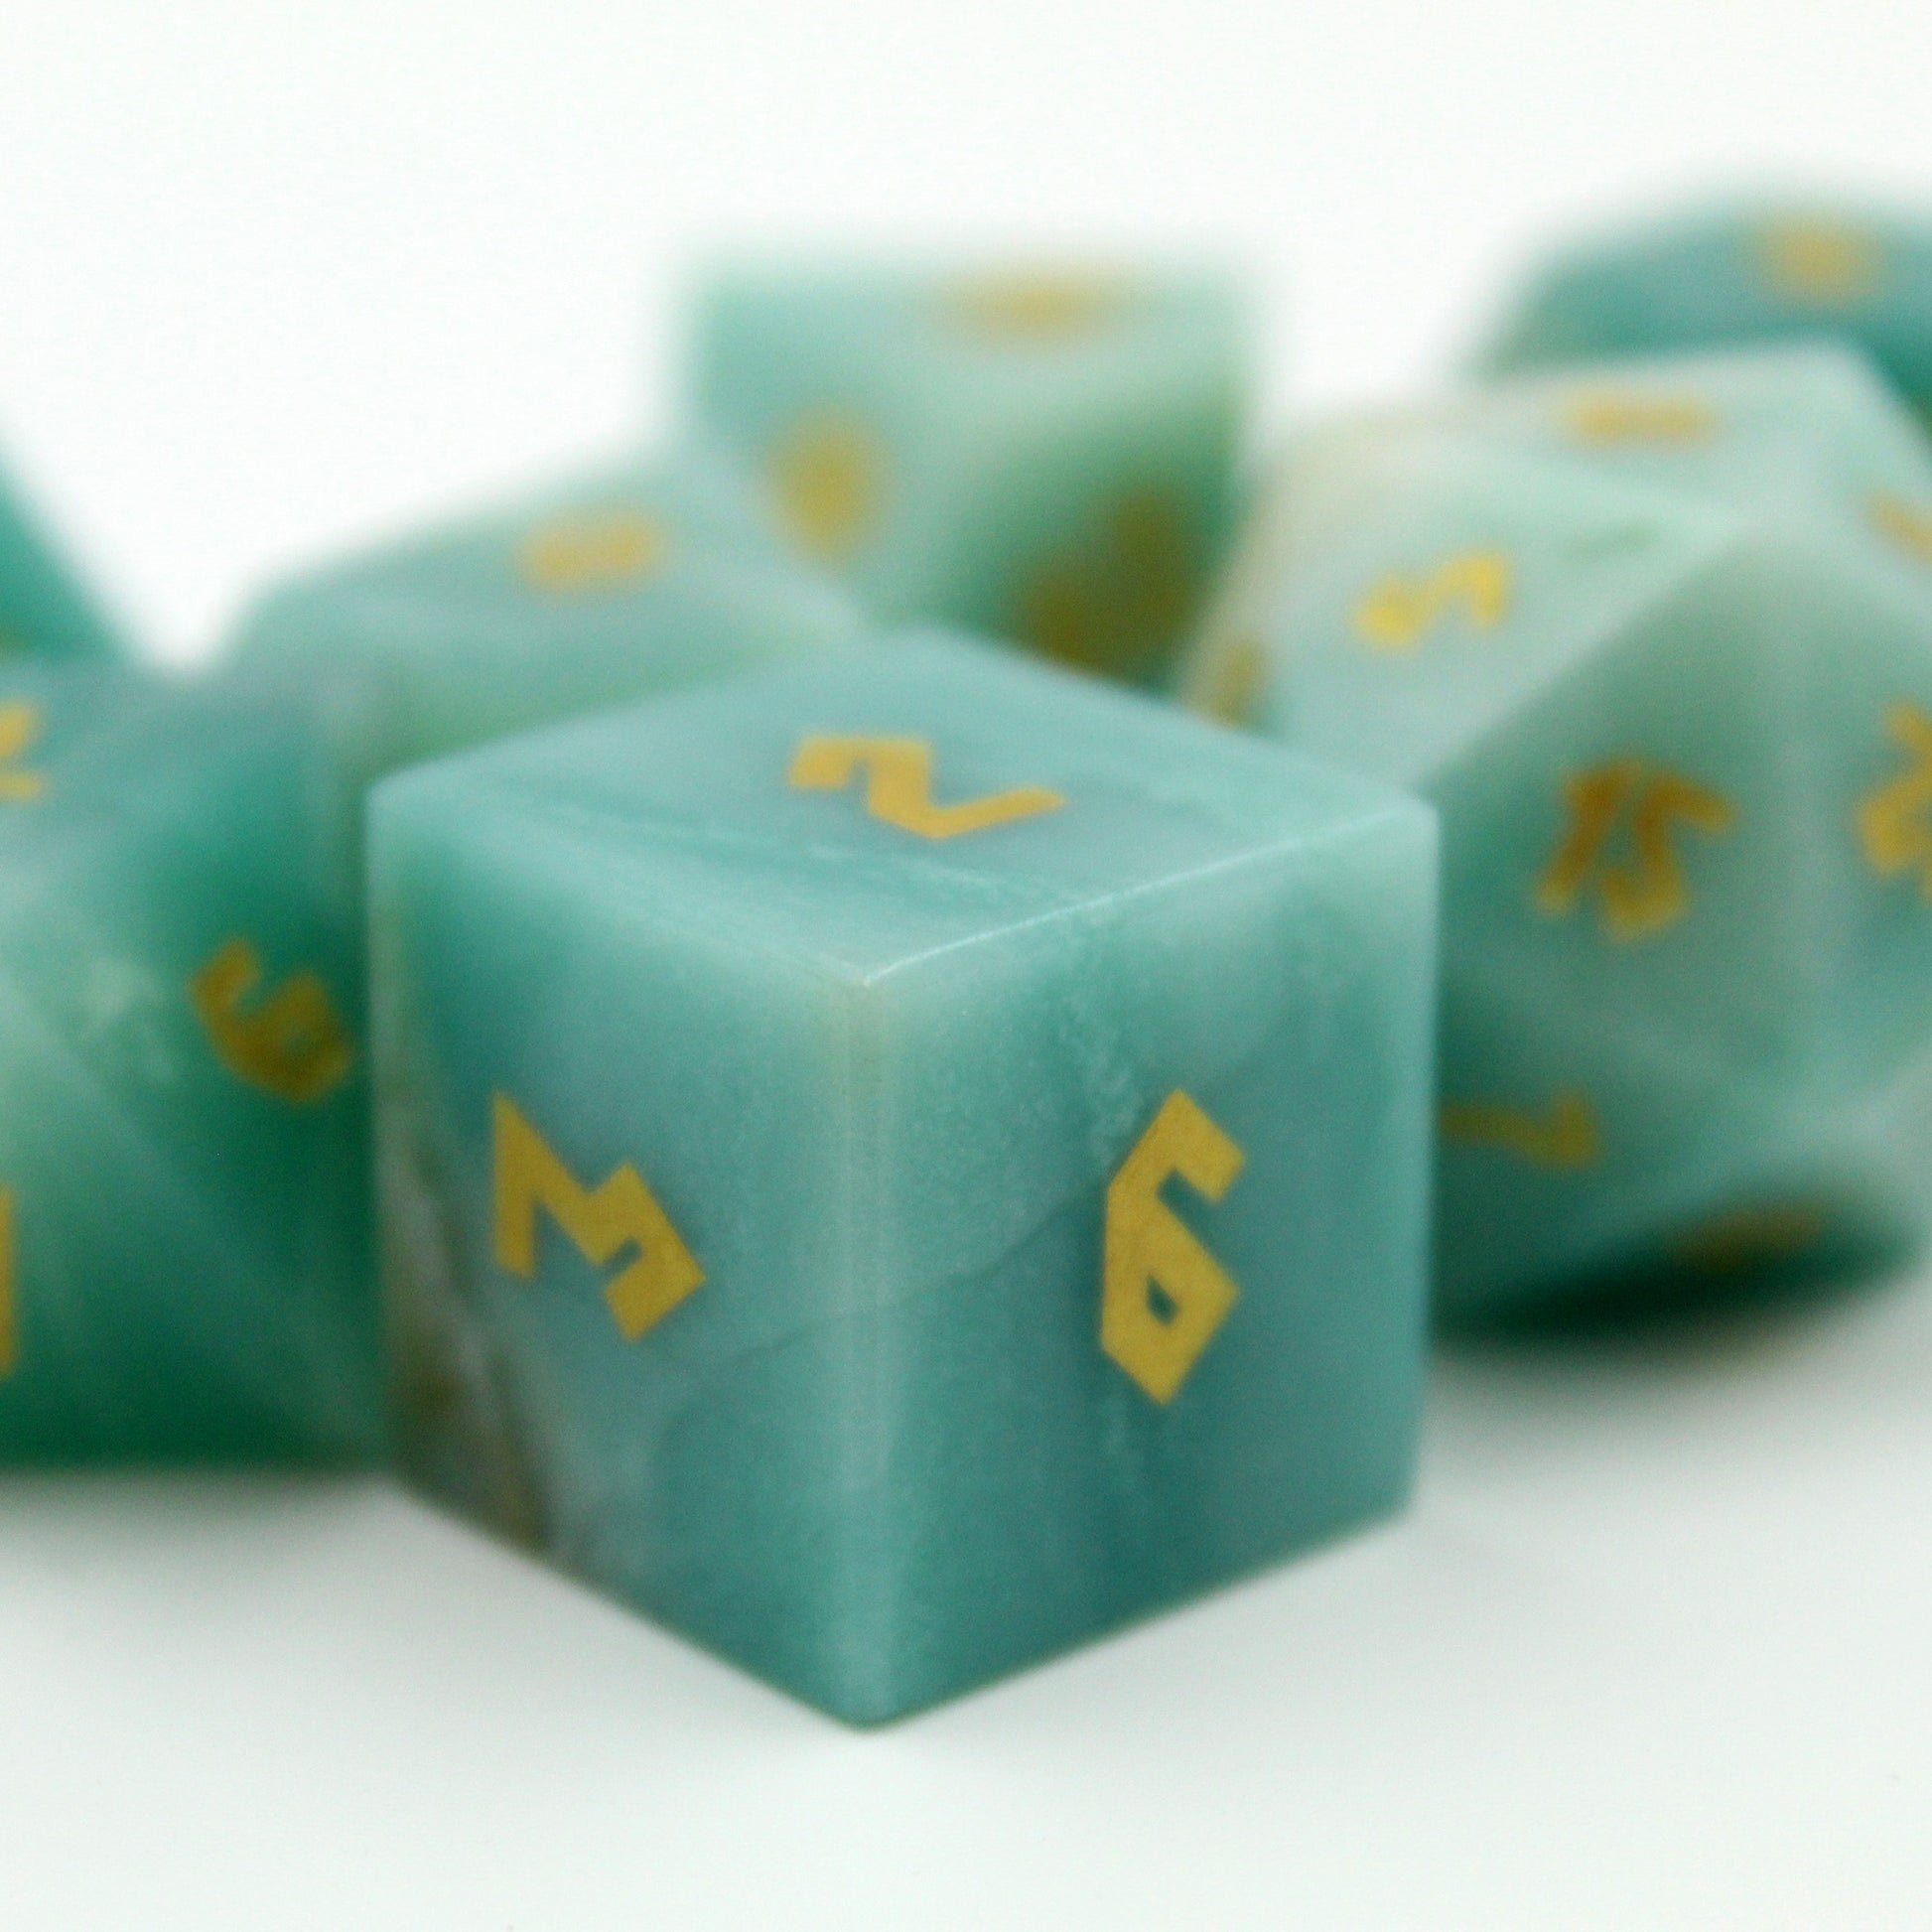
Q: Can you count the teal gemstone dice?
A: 7